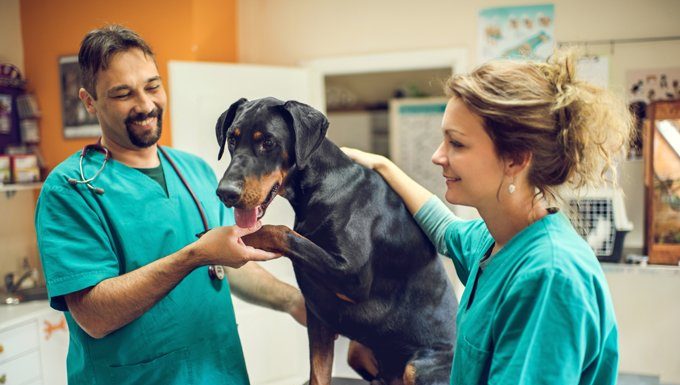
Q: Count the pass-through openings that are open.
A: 1